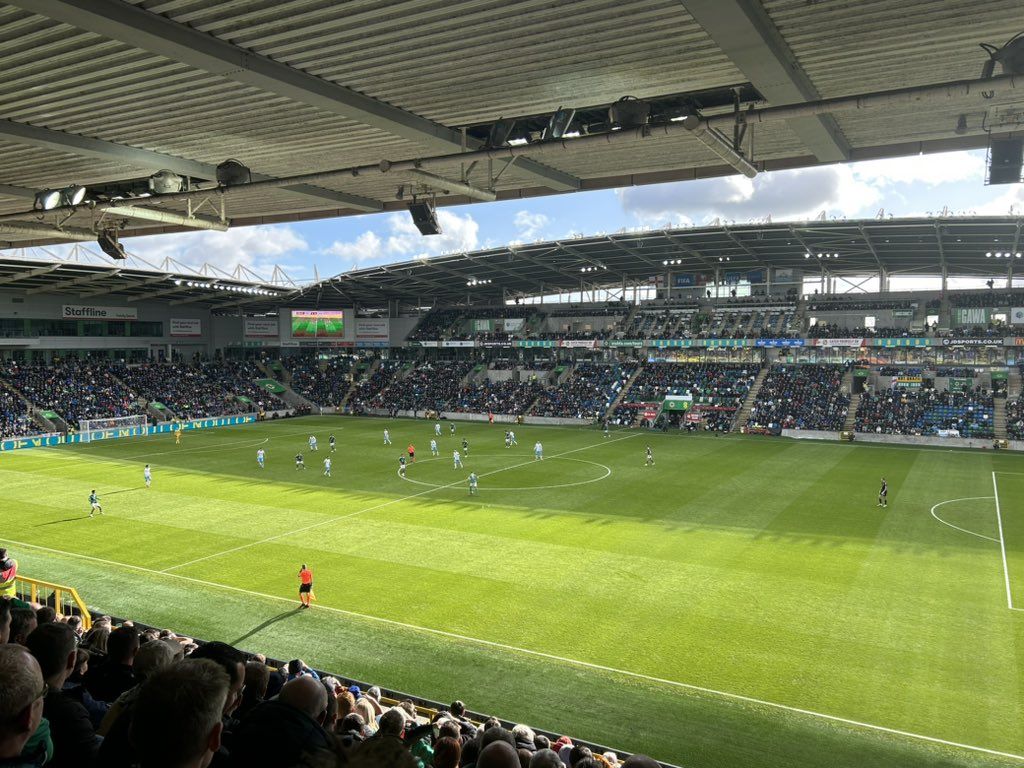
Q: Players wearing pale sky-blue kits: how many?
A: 10